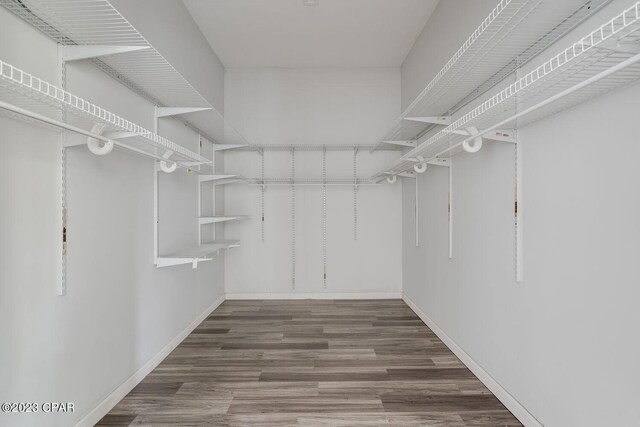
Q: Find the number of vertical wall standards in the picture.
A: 11